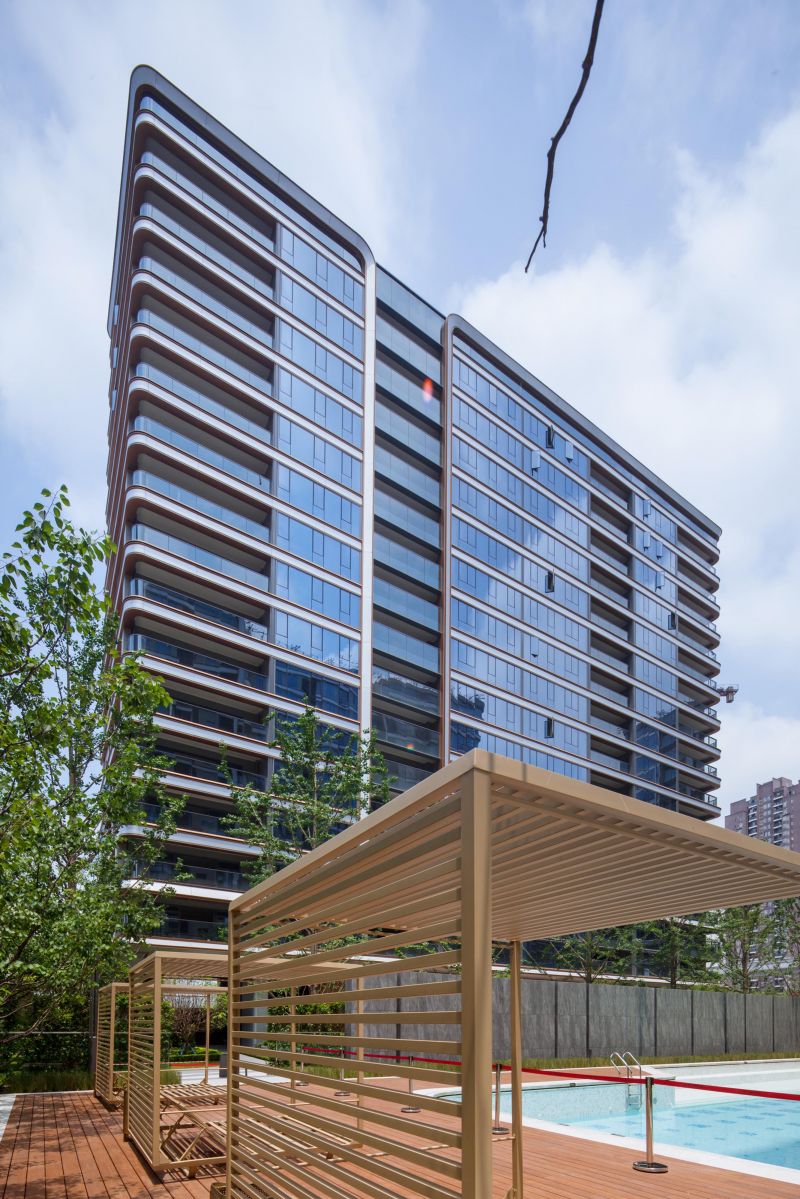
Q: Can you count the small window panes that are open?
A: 11